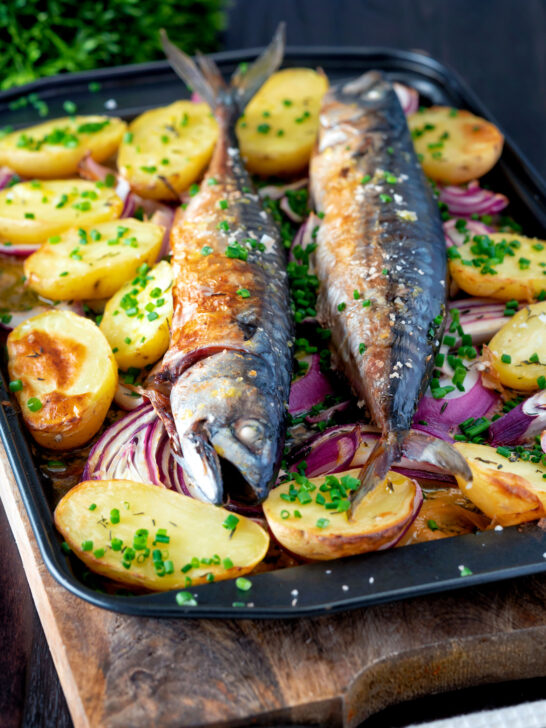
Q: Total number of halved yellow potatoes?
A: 13